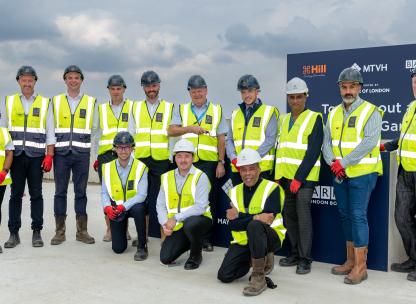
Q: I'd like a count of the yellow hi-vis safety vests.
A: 13